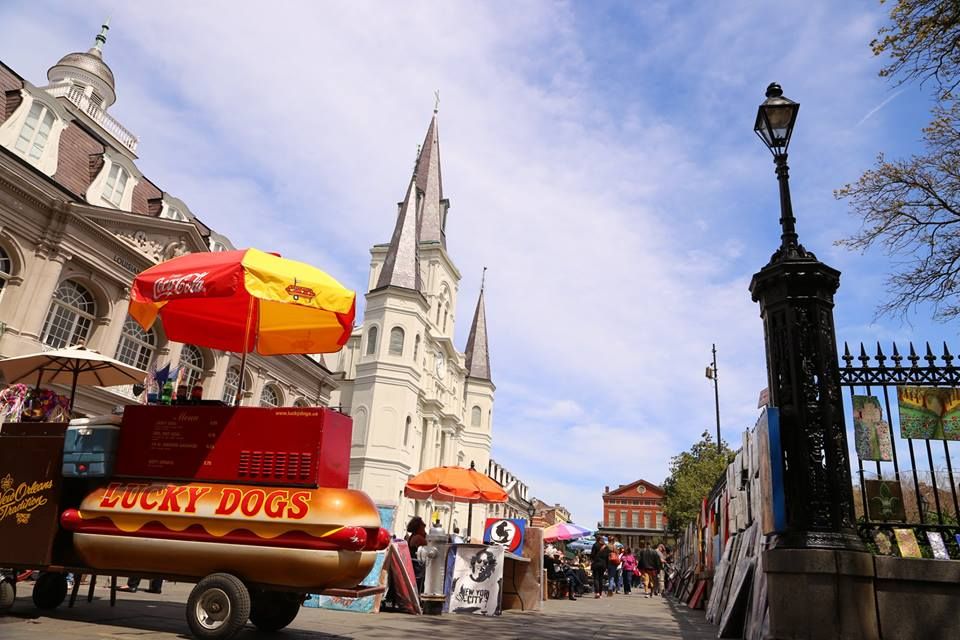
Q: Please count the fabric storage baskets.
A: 0